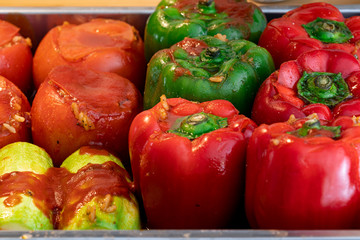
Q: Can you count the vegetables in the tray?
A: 12